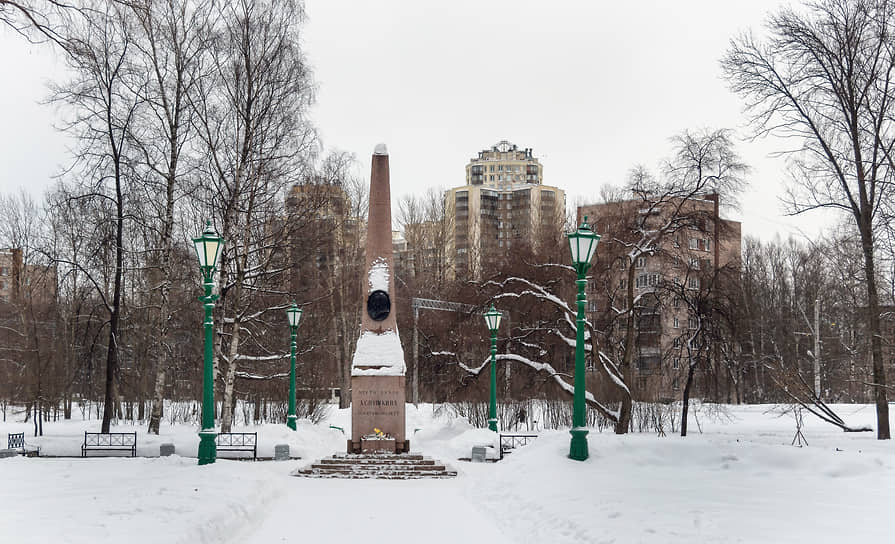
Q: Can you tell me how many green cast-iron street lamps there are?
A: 4